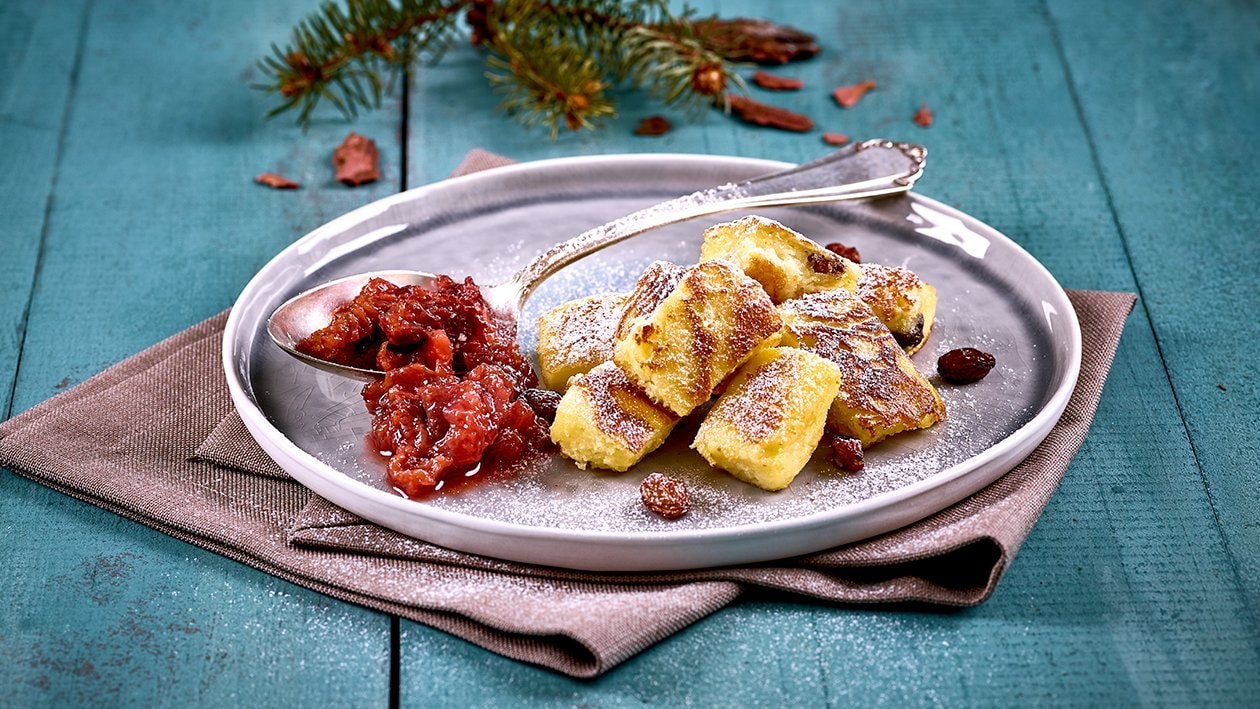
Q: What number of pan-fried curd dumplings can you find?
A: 8